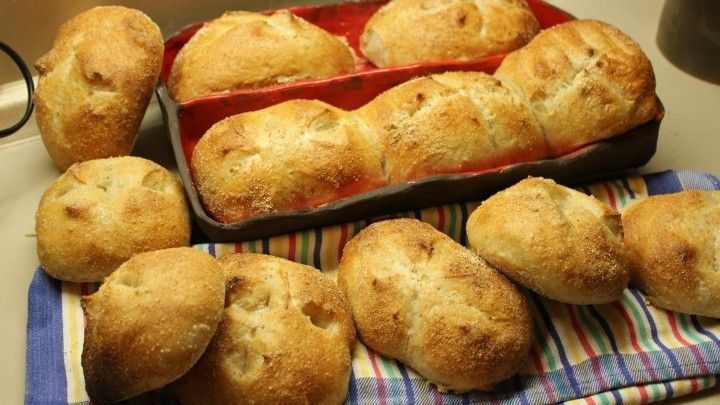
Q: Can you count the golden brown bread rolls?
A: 12